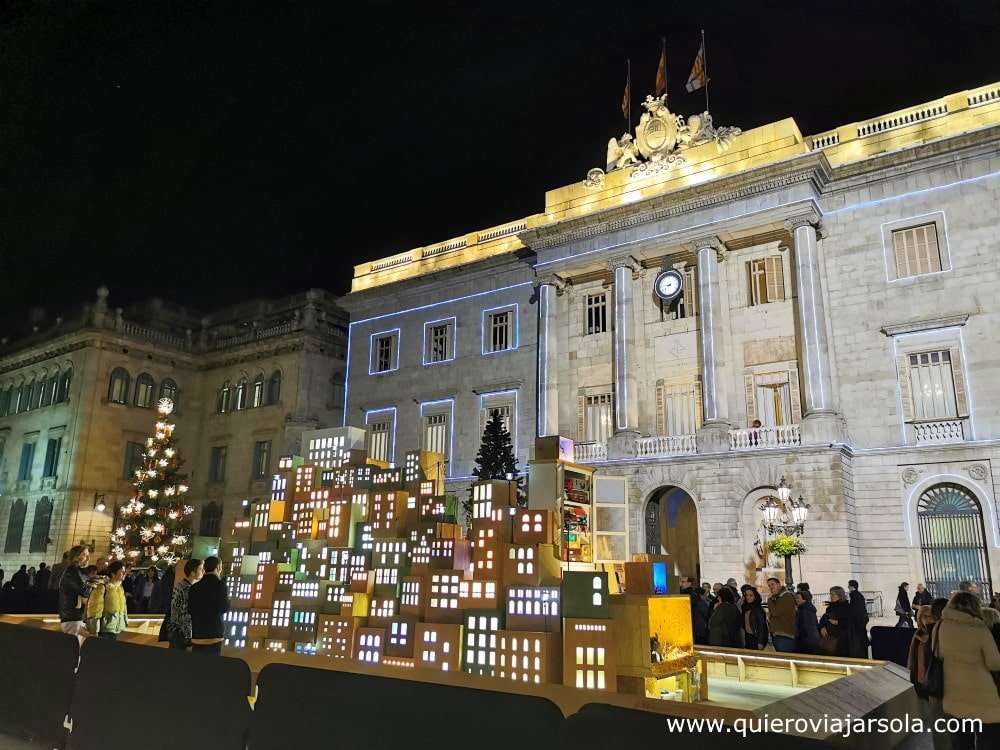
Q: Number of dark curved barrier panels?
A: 4